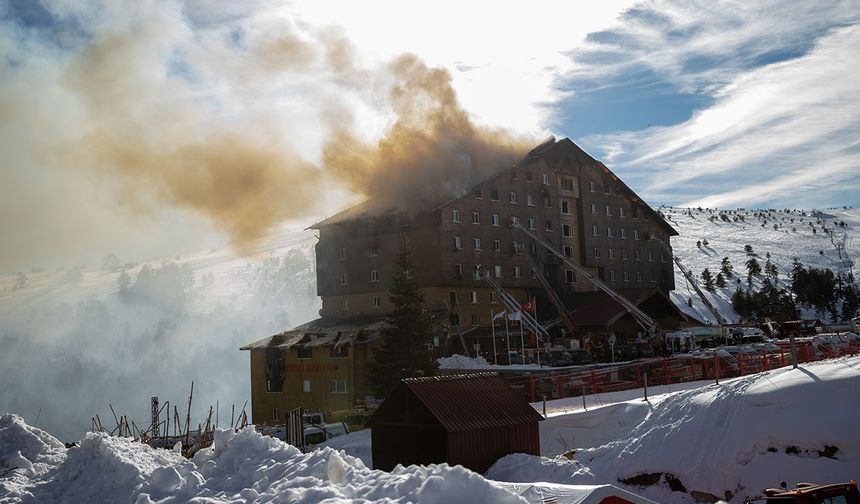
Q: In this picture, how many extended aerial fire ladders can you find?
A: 4